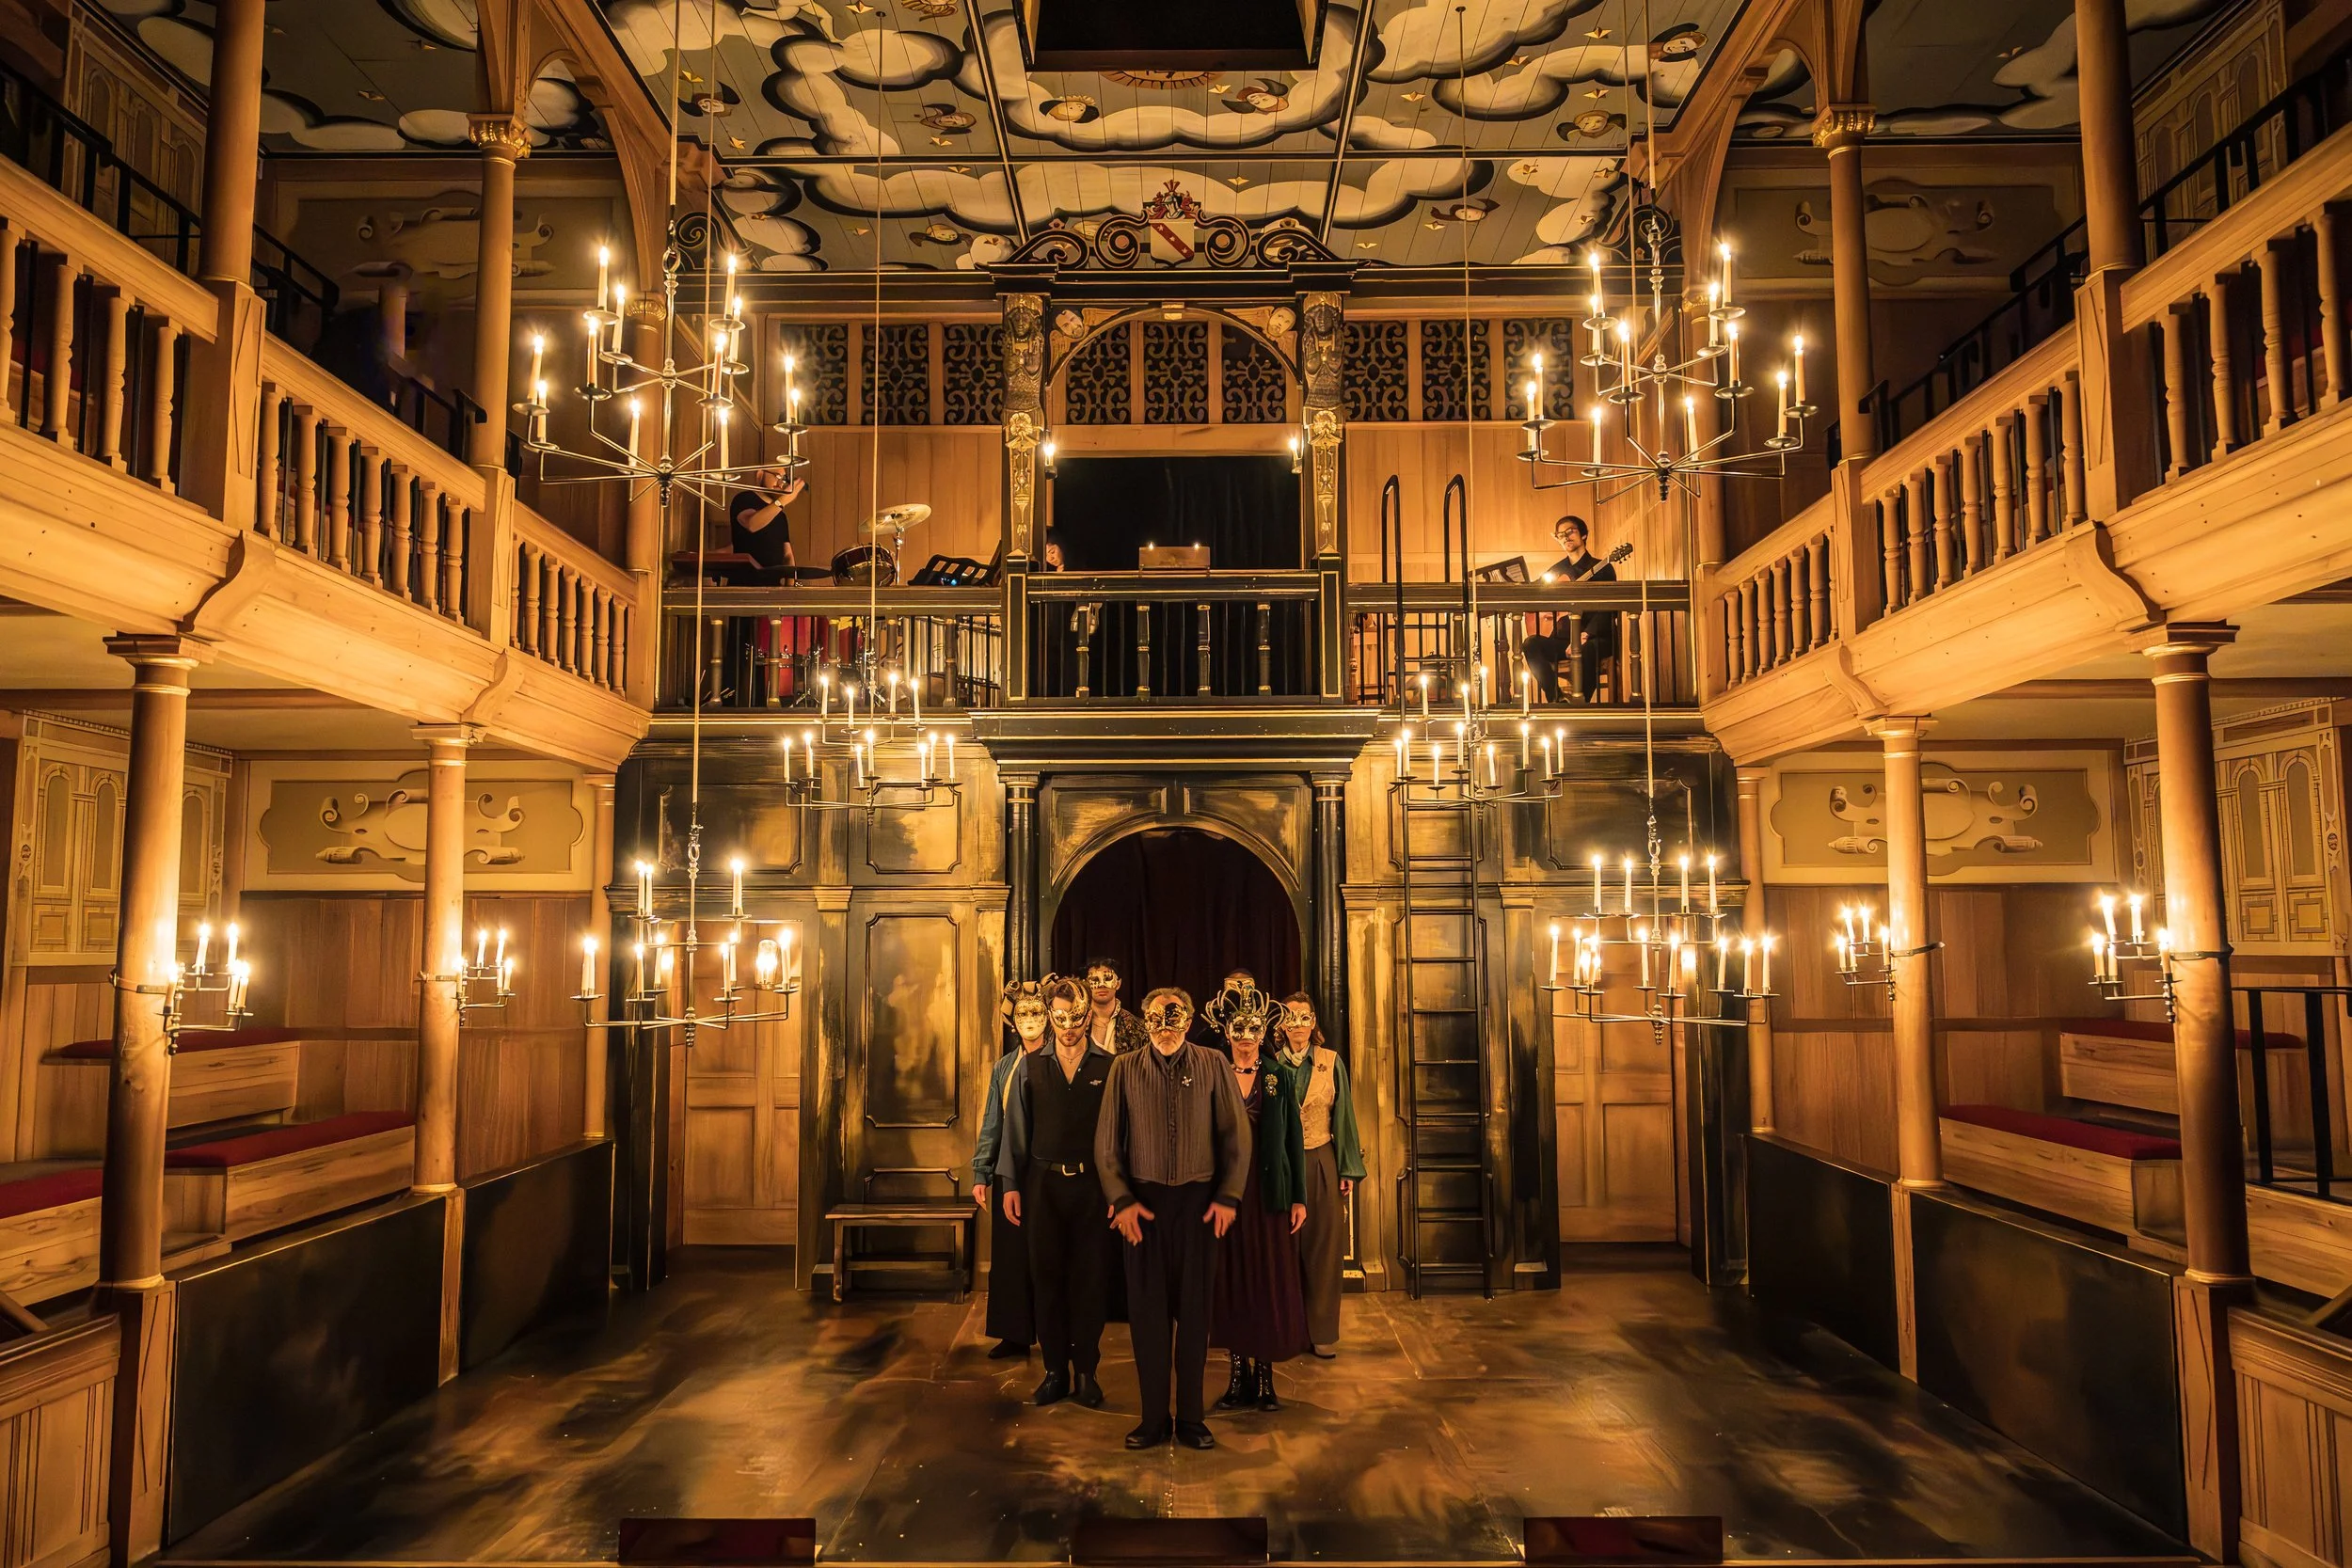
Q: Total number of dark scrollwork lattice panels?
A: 9